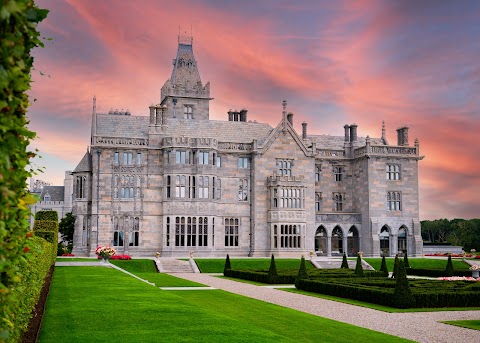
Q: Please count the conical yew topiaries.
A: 10